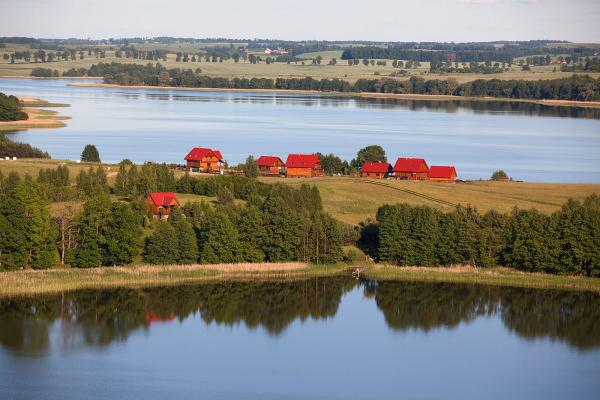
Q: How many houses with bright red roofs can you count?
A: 7